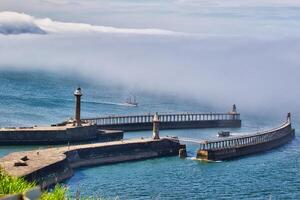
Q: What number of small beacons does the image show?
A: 2